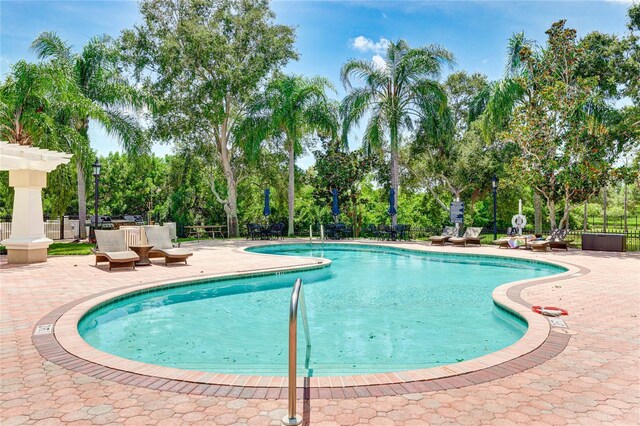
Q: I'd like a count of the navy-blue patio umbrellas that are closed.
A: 3